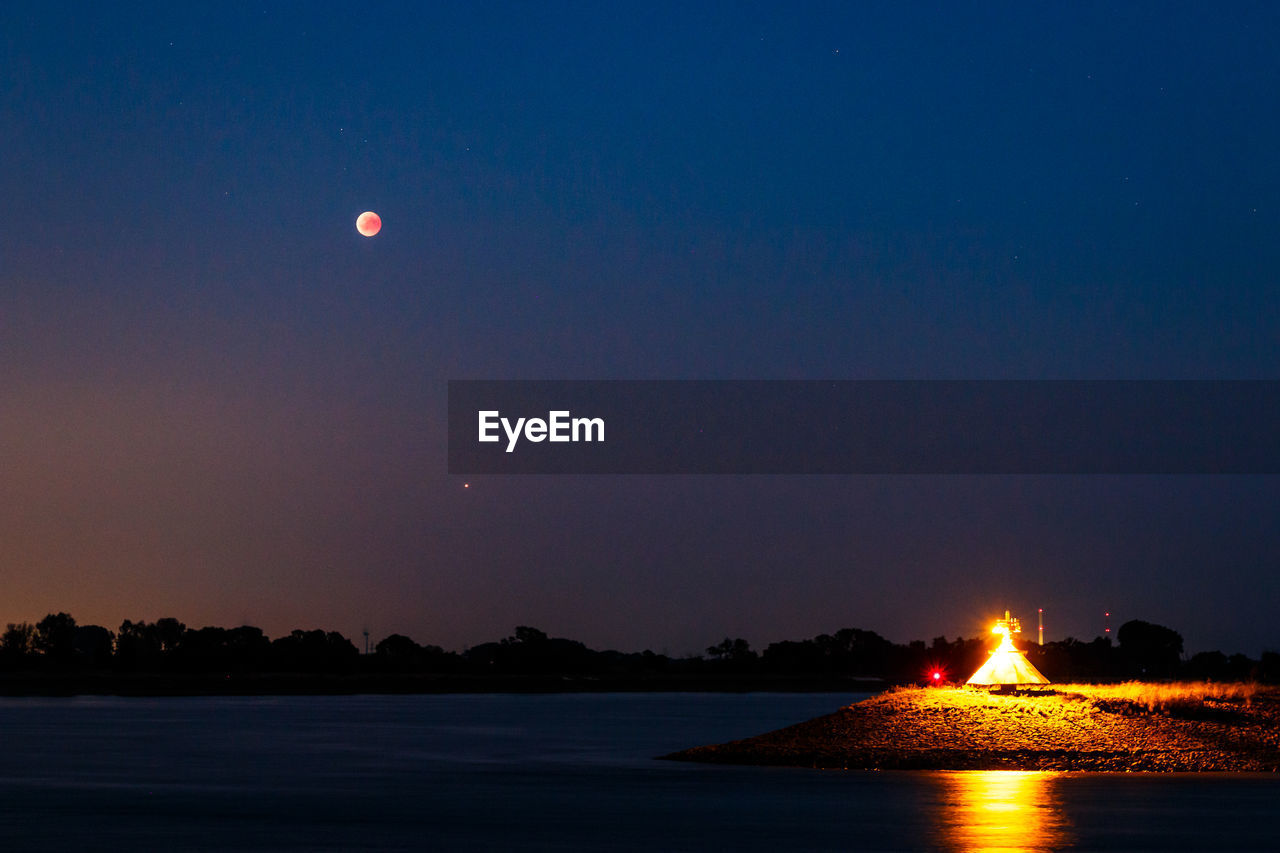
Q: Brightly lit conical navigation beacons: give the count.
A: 1